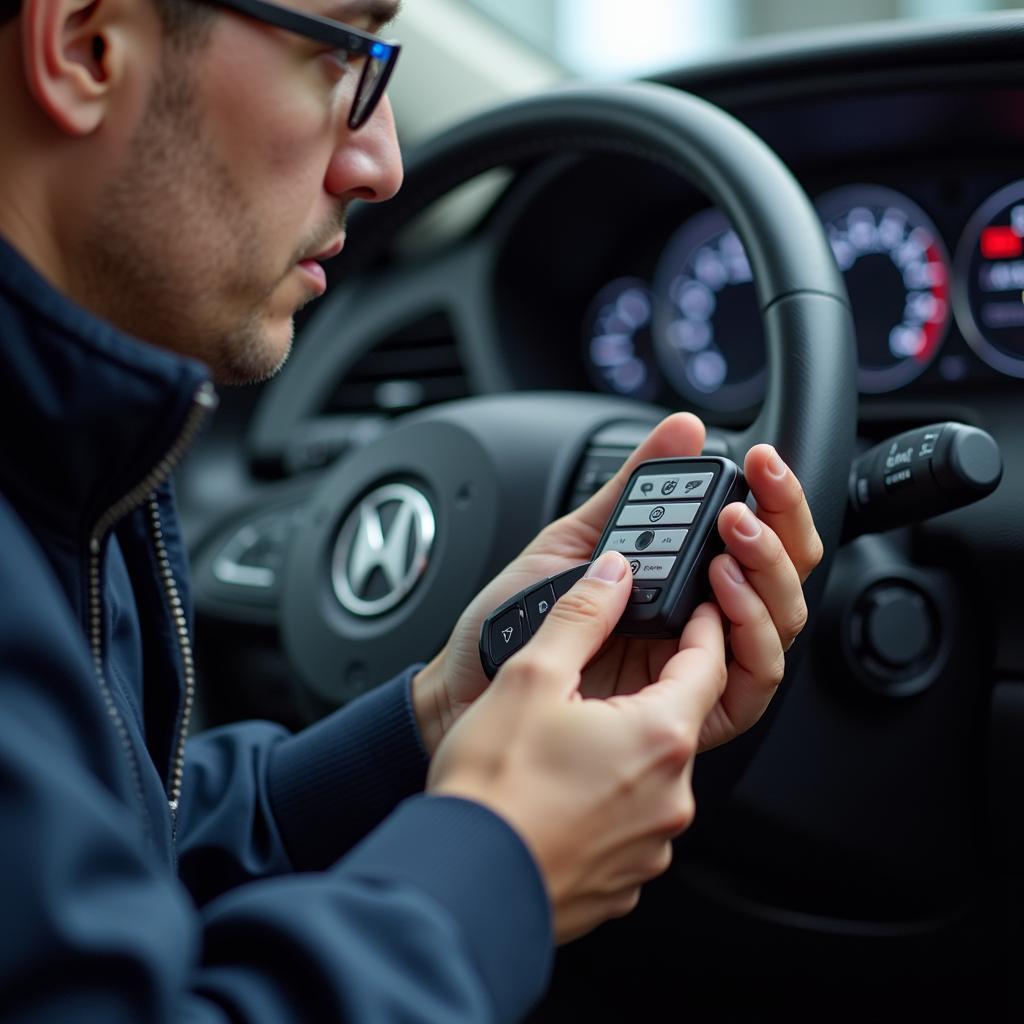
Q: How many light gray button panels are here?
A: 4